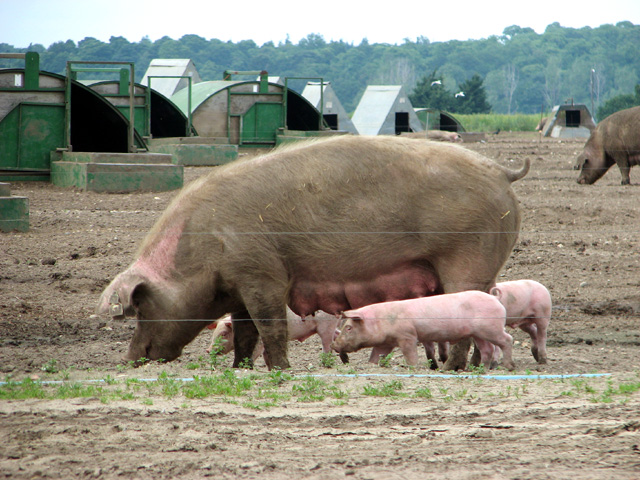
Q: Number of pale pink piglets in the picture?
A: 3